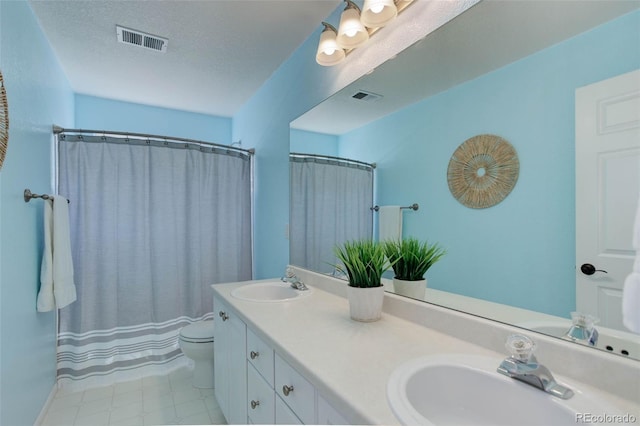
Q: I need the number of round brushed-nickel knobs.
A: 5